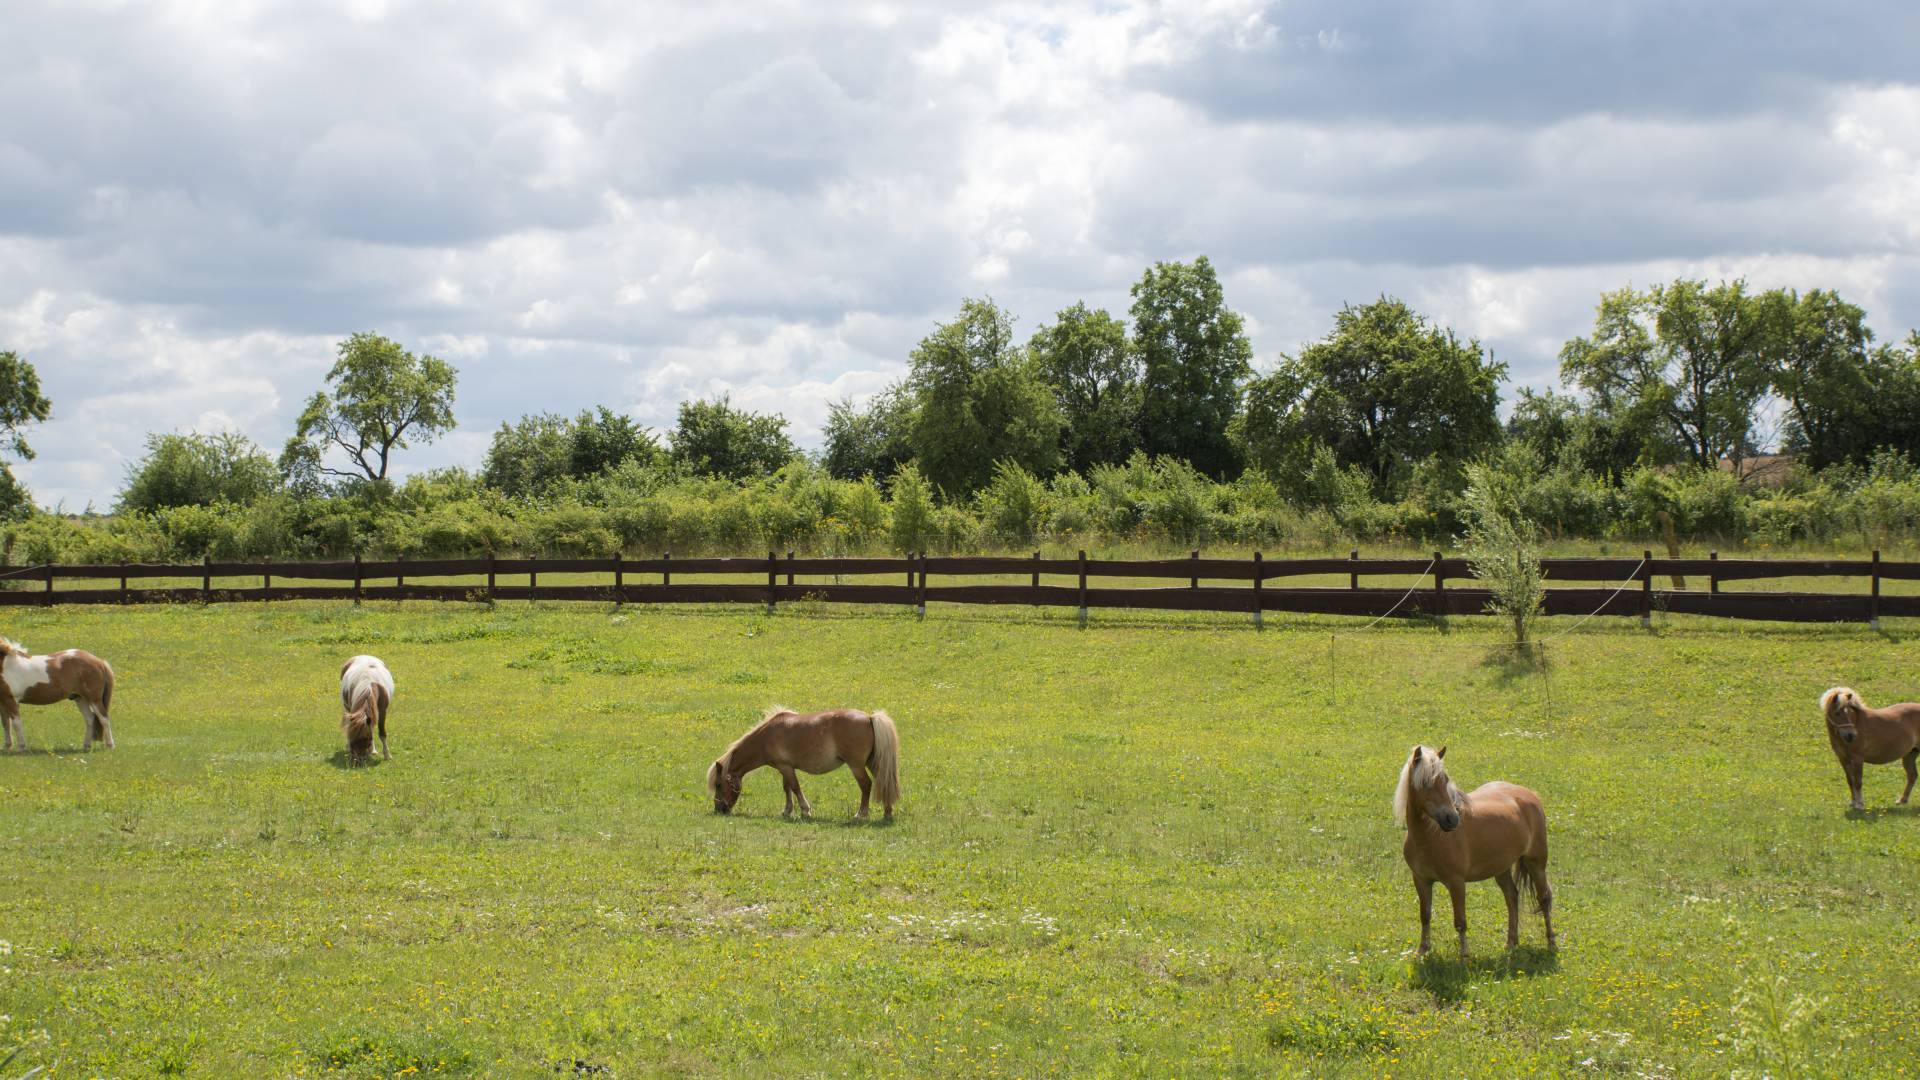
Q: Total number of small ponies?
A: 5